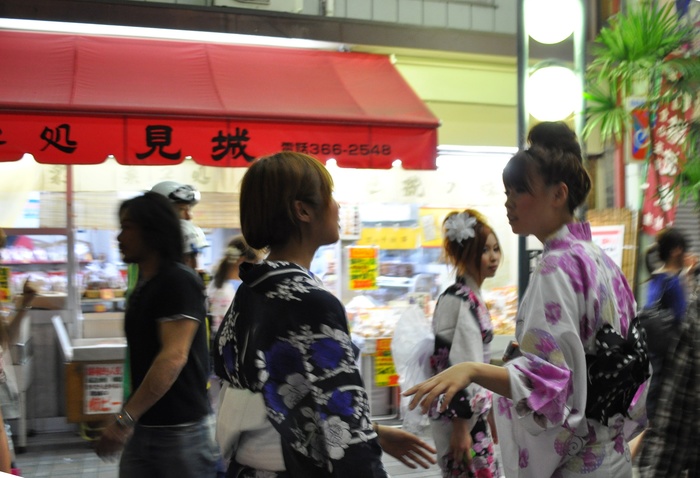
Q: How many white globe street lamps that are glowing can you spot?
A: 2